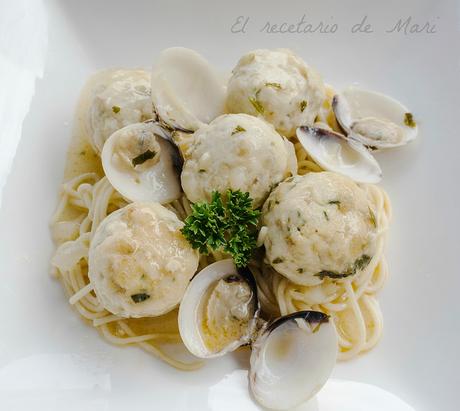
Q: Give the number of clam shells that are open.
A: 3